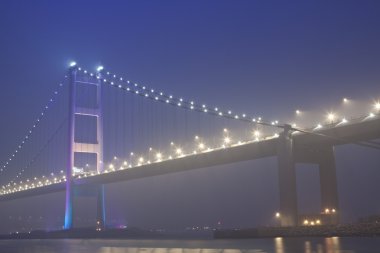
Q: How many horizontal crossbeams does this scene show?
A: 3